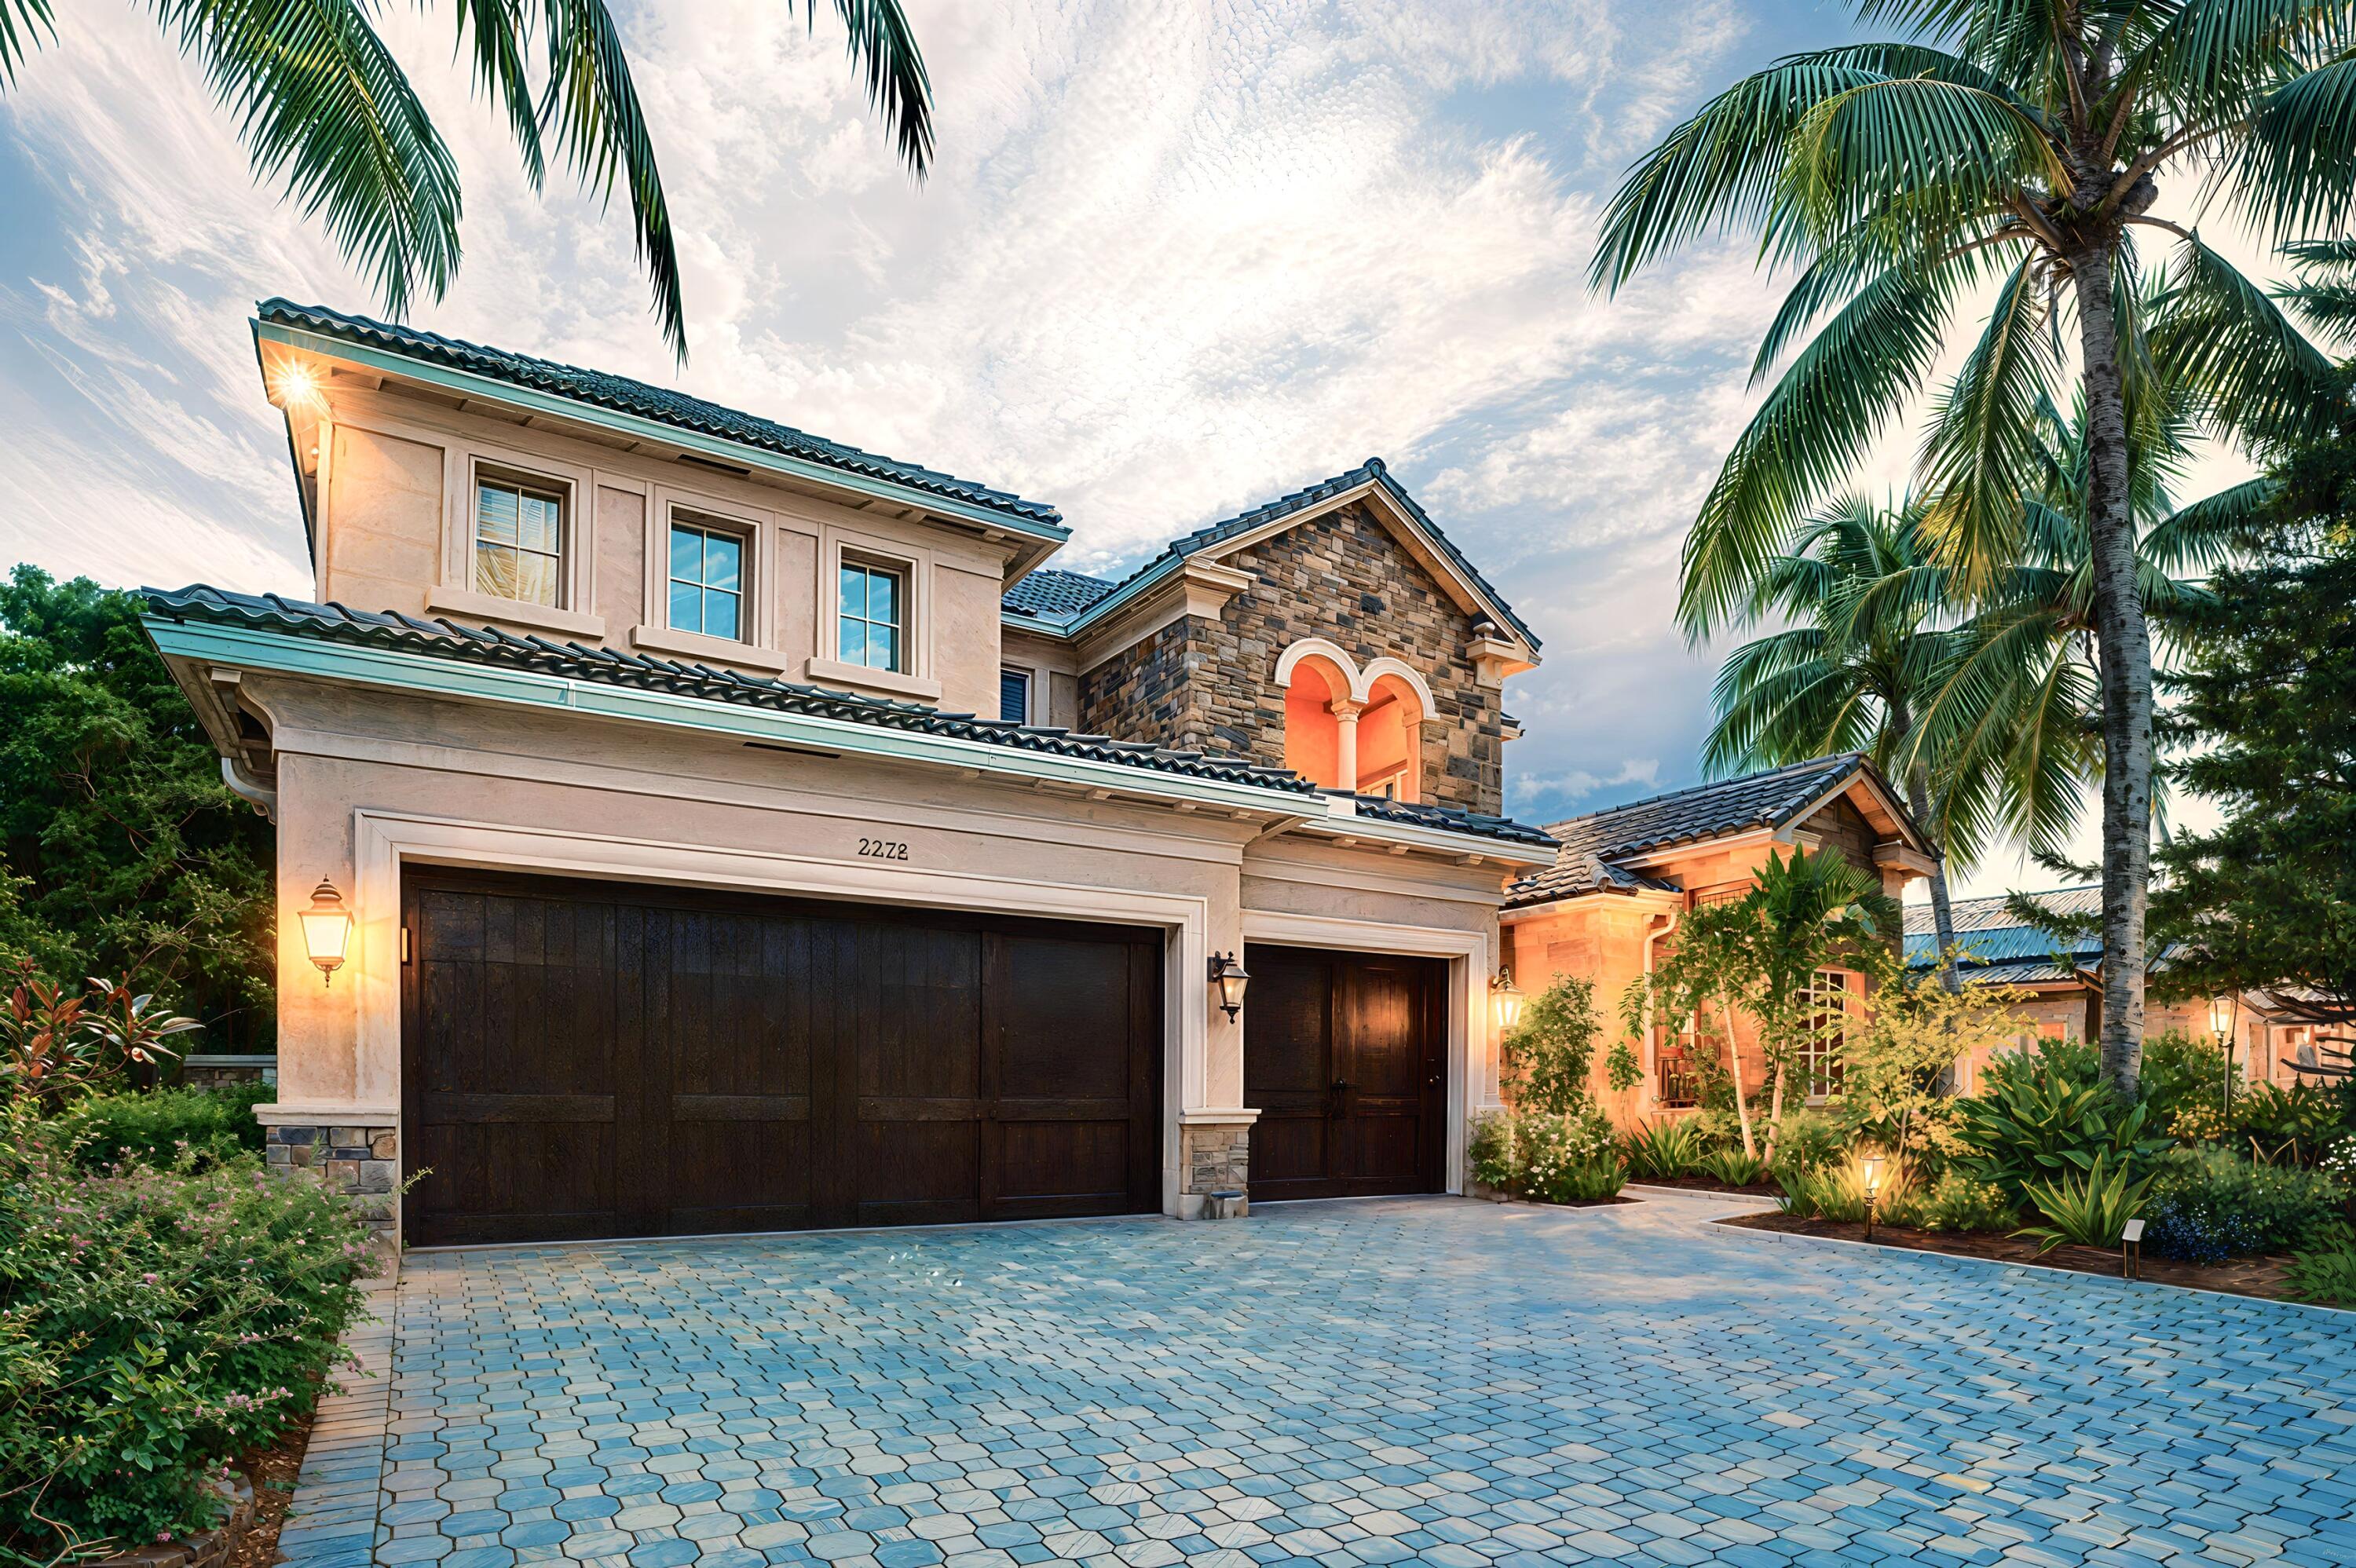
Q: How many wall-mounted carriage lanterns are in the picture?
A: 3